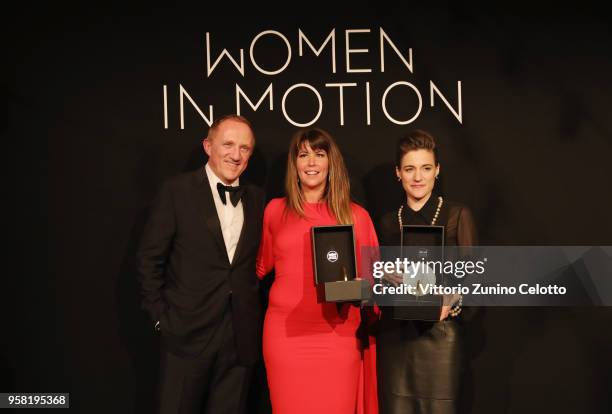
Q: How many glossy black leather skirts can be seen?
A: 1